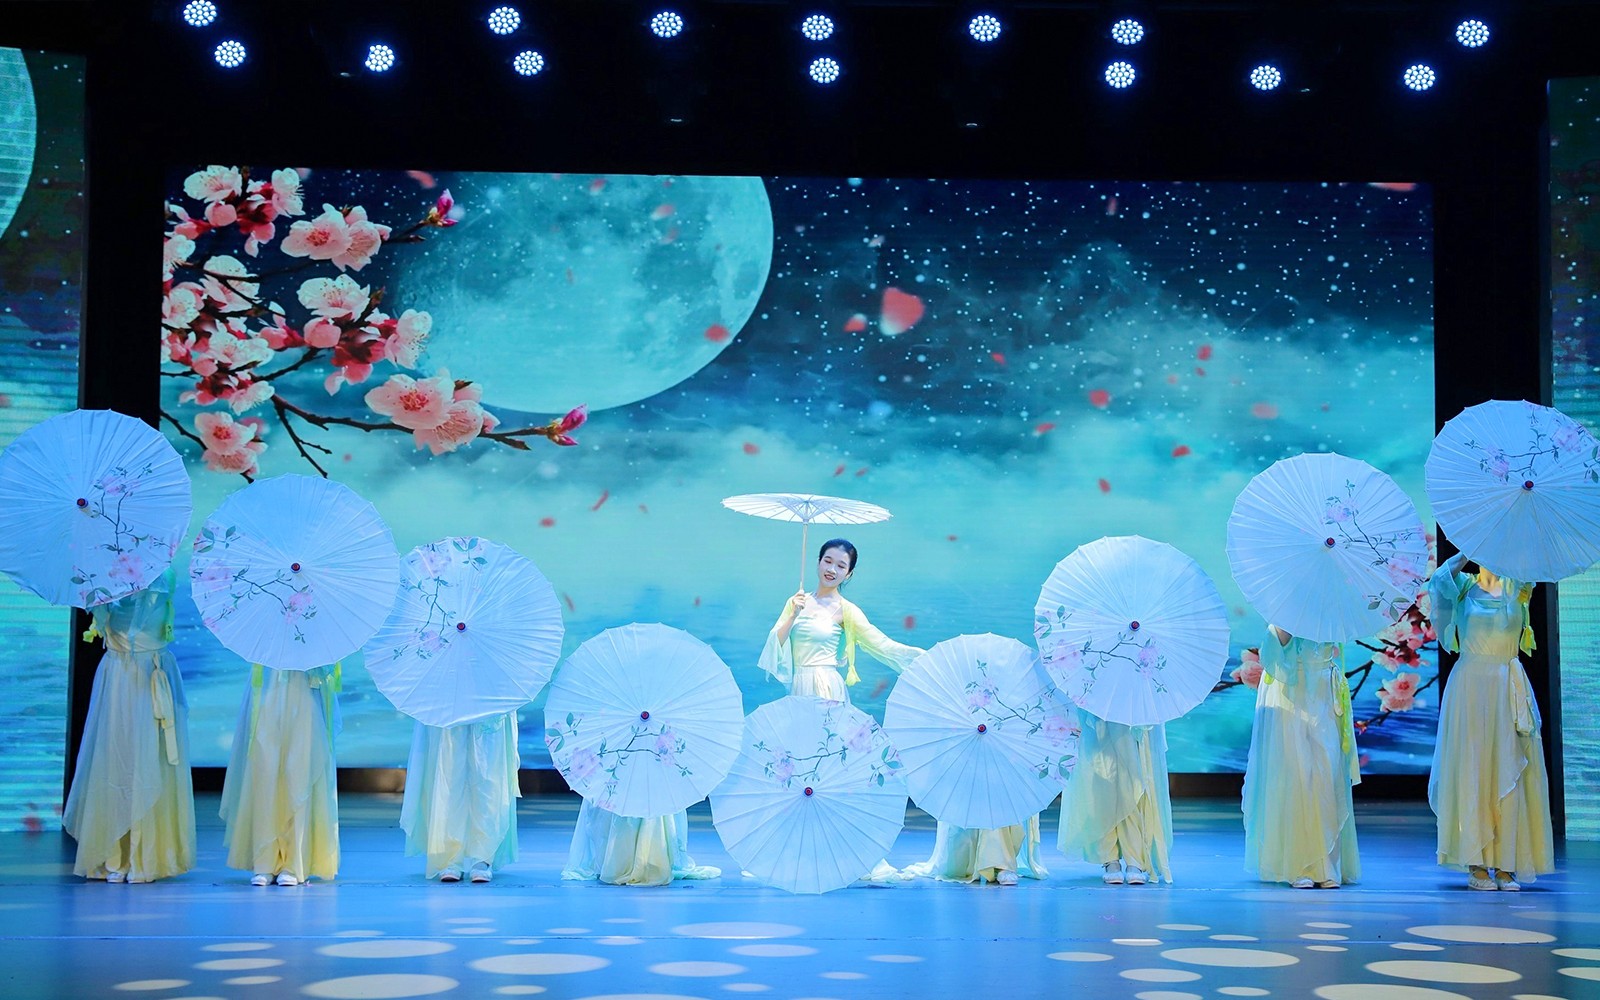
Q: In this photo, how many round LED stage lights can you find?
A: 14